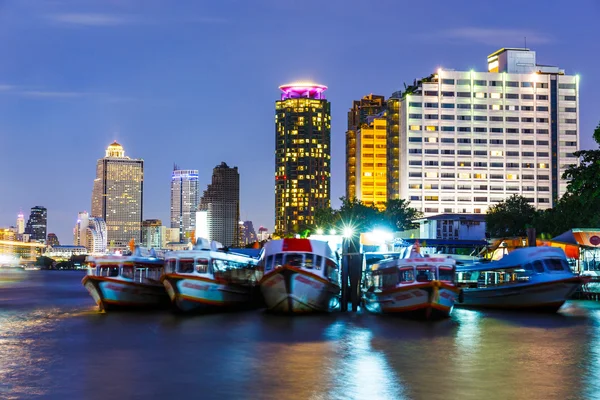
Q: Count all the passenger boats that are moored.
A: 5